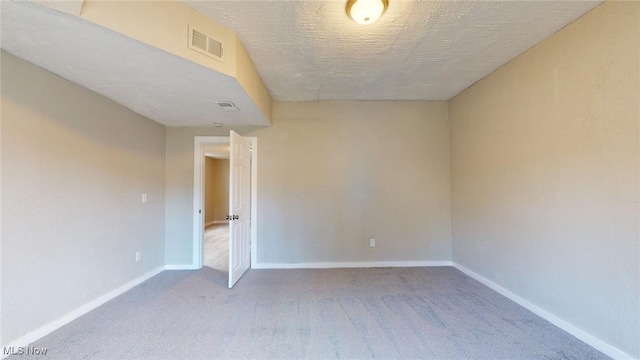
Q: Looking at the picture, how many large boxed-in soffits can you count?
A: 1